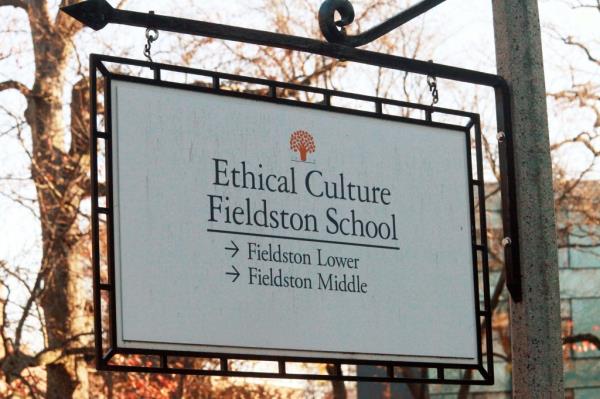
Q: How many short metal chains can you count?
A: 2